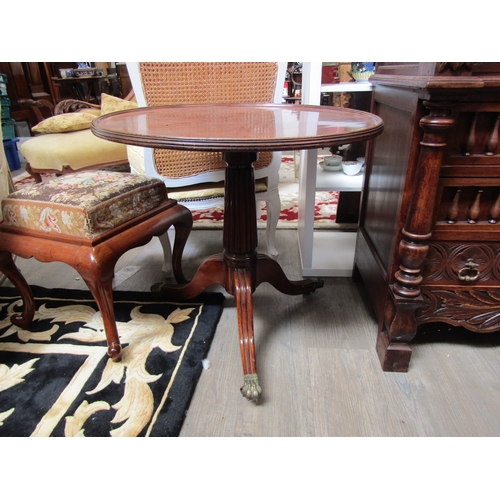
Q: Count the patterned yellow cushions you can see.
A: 2